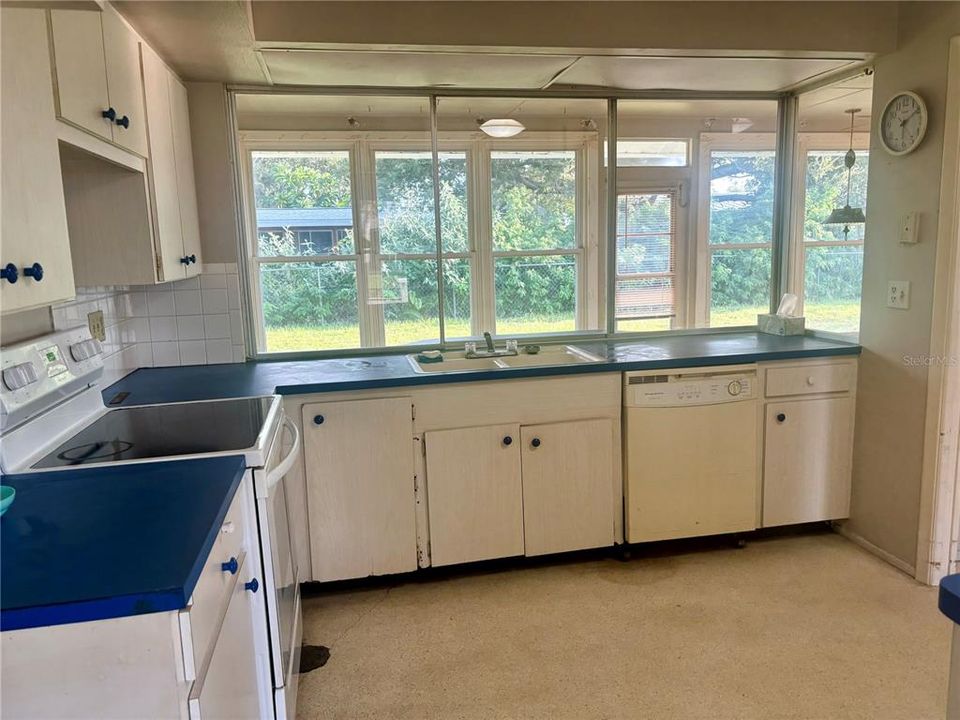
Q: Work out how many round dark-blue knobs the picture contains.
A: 12